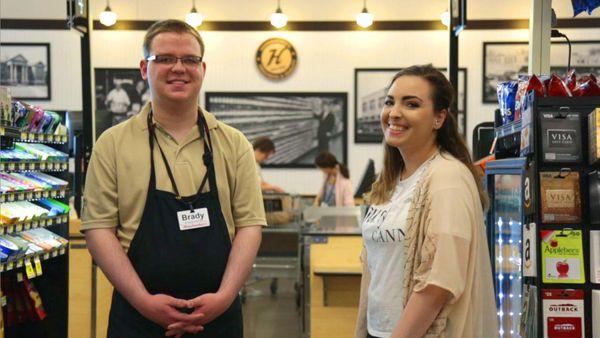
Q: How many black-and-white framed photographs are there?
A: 5